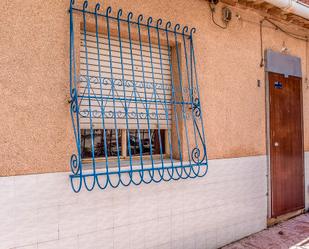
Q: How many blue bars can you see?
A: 13